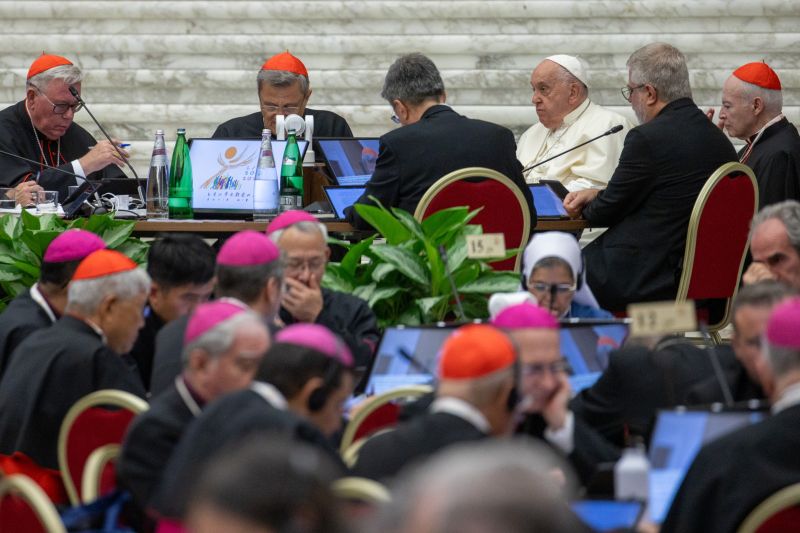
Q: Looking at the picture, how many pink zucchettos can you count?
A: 7